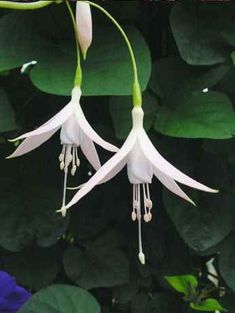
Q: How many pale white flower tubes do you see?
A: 2